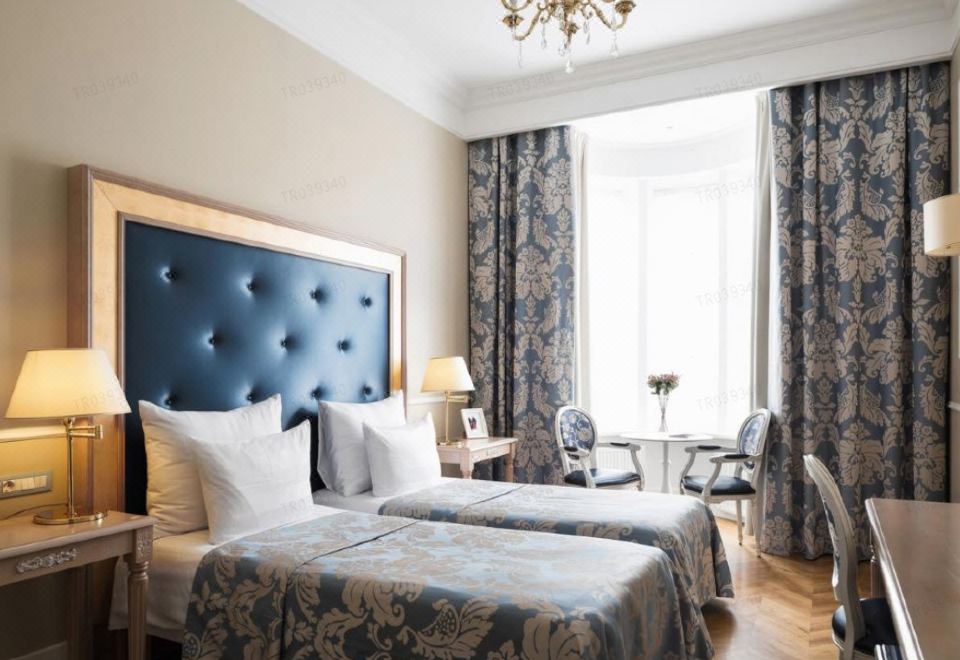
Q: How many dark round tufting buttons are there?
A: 11